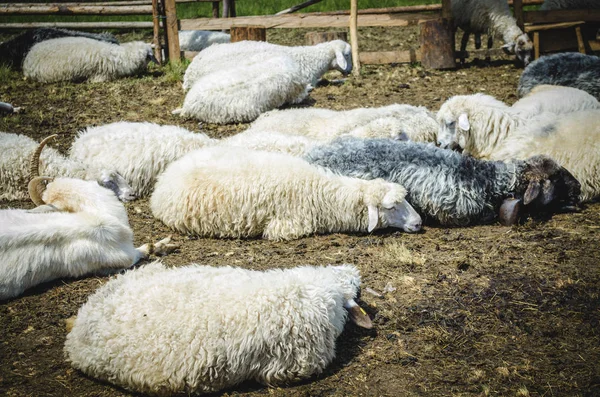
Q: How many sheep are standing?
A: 1